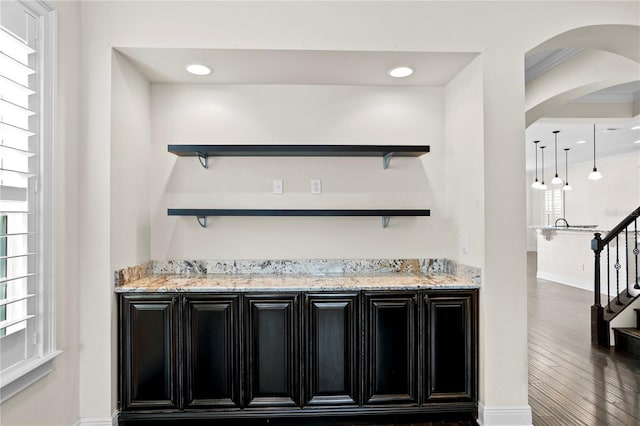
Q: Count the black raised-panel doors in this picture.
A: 6